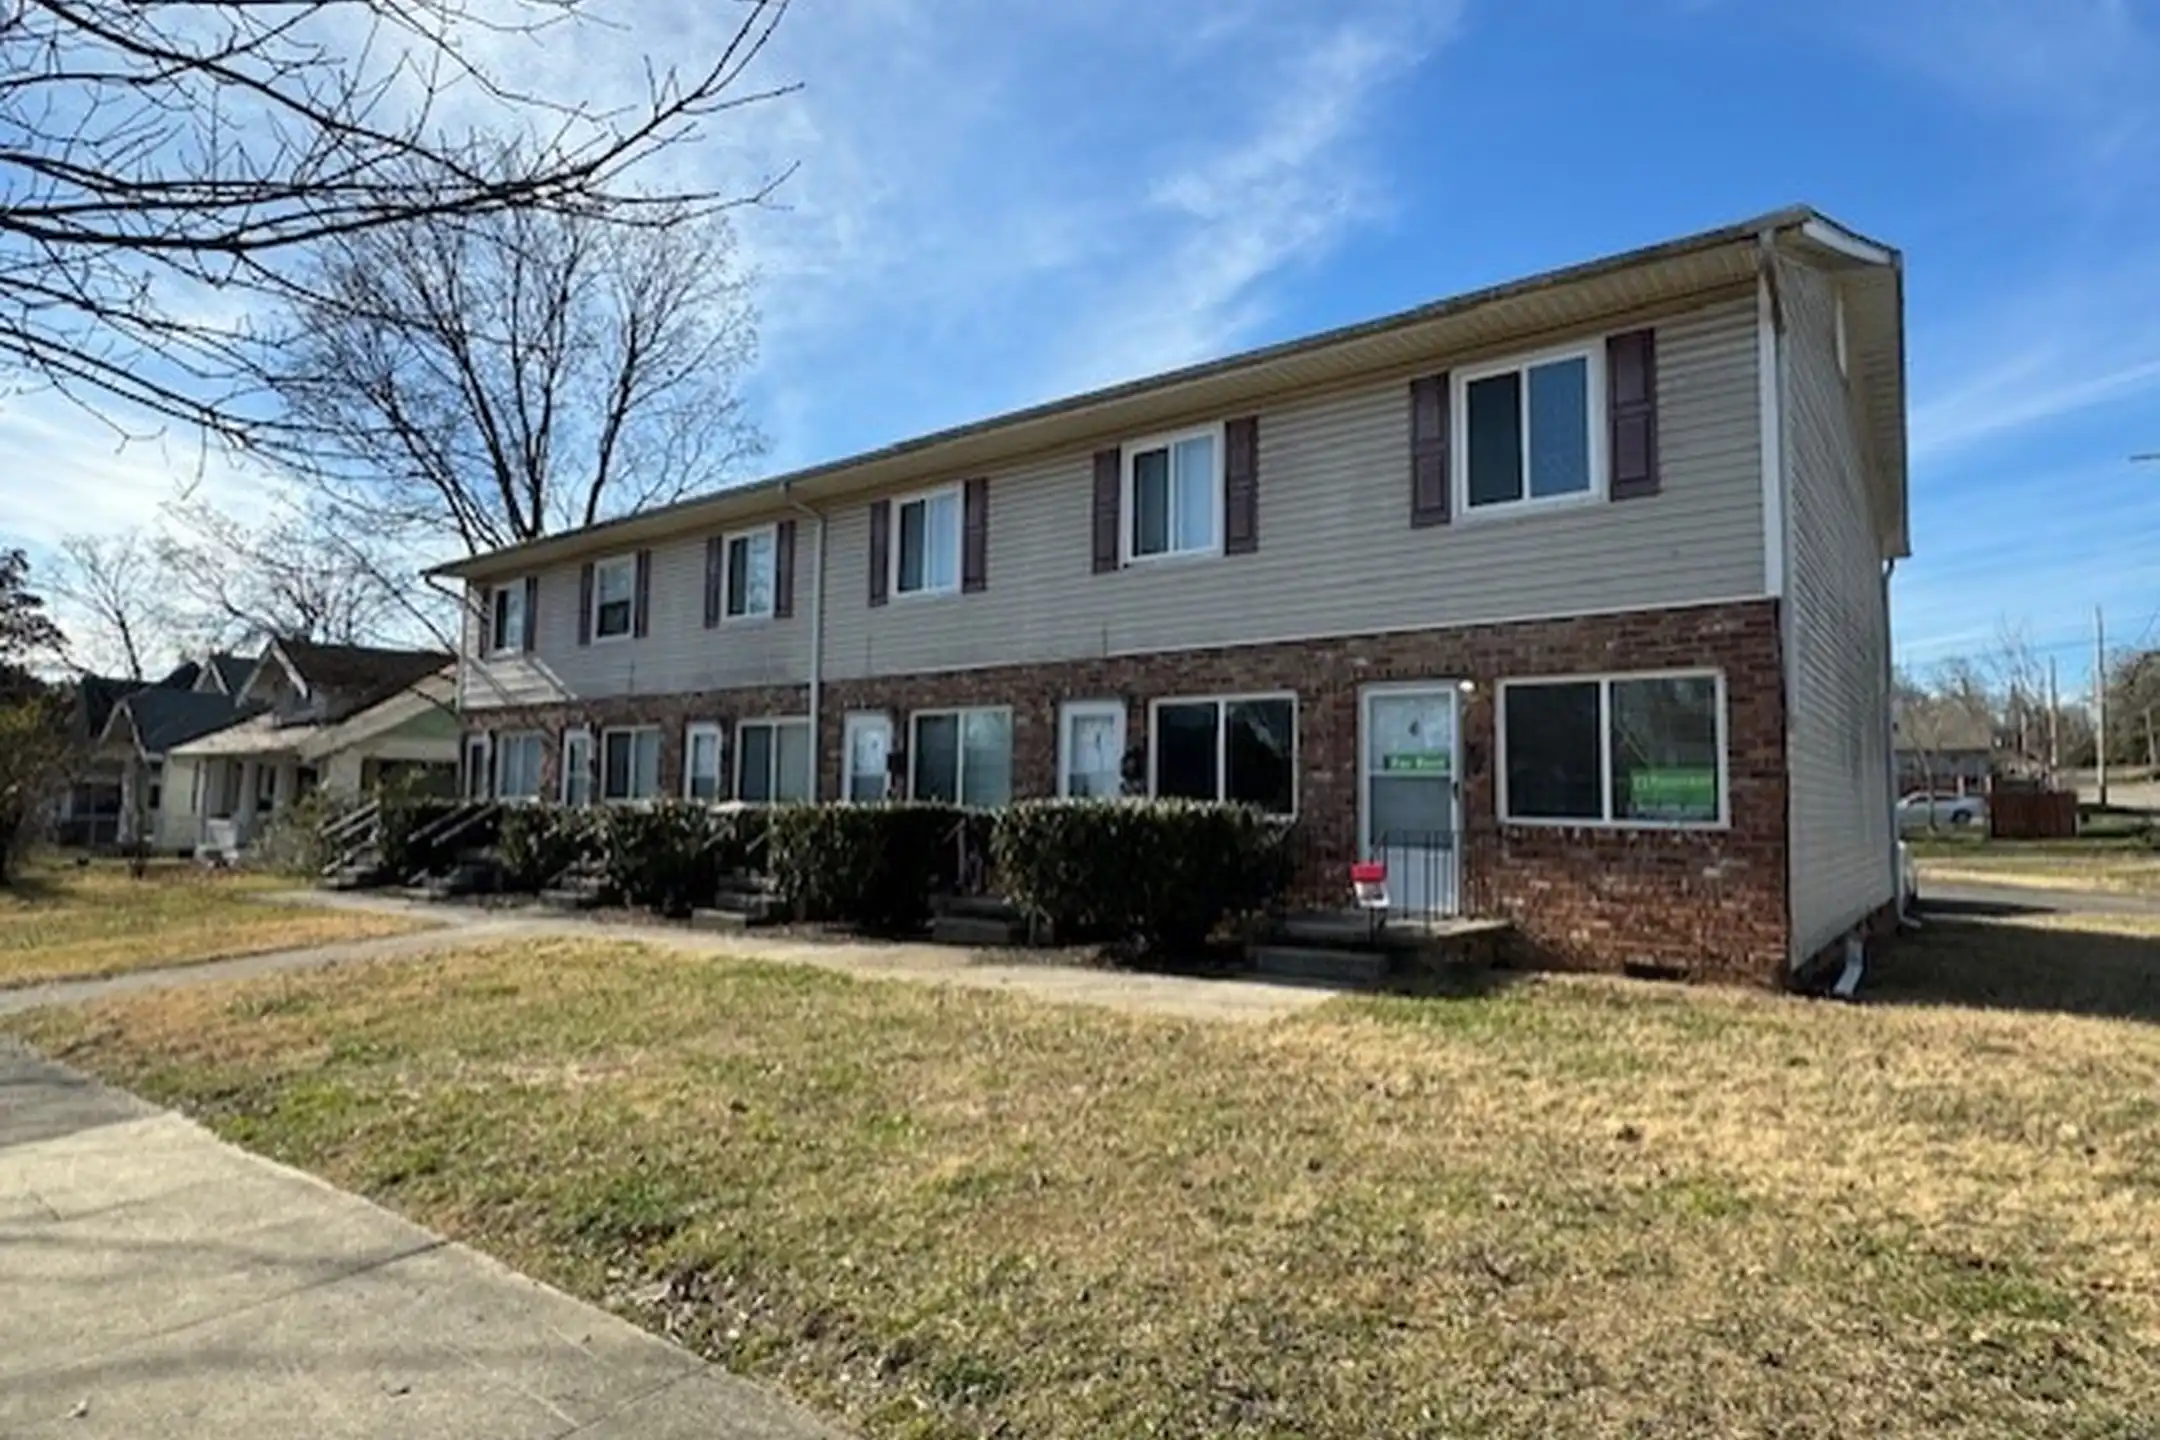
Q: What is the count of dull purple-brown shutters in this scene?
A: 12